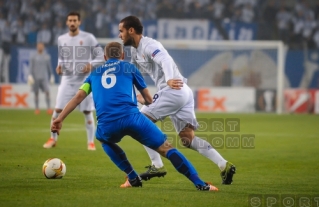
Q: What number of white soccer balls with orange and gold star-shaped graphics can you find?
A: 1